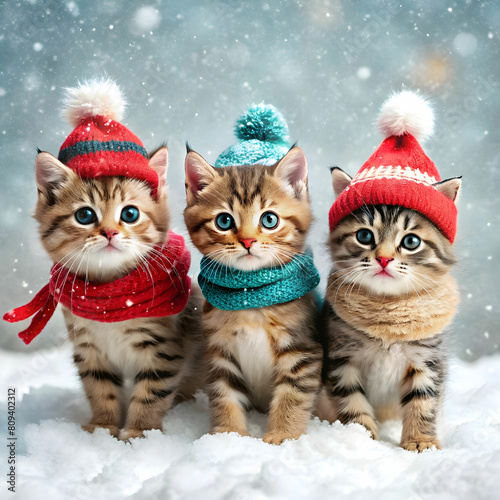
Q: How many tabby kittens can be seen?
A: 3